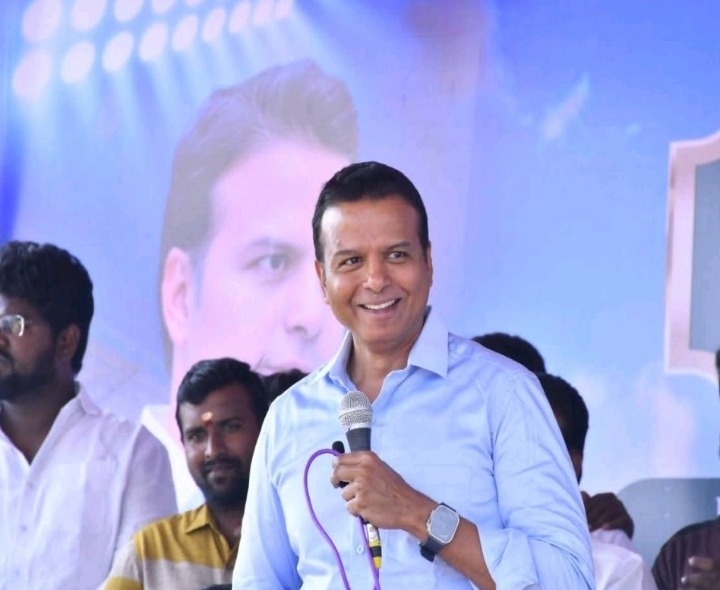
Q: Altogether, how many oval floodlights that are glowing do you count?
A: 14